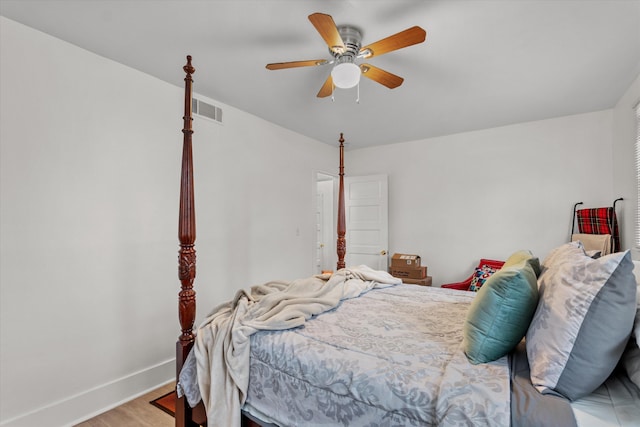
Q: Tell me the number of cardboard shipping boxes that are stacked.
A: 3